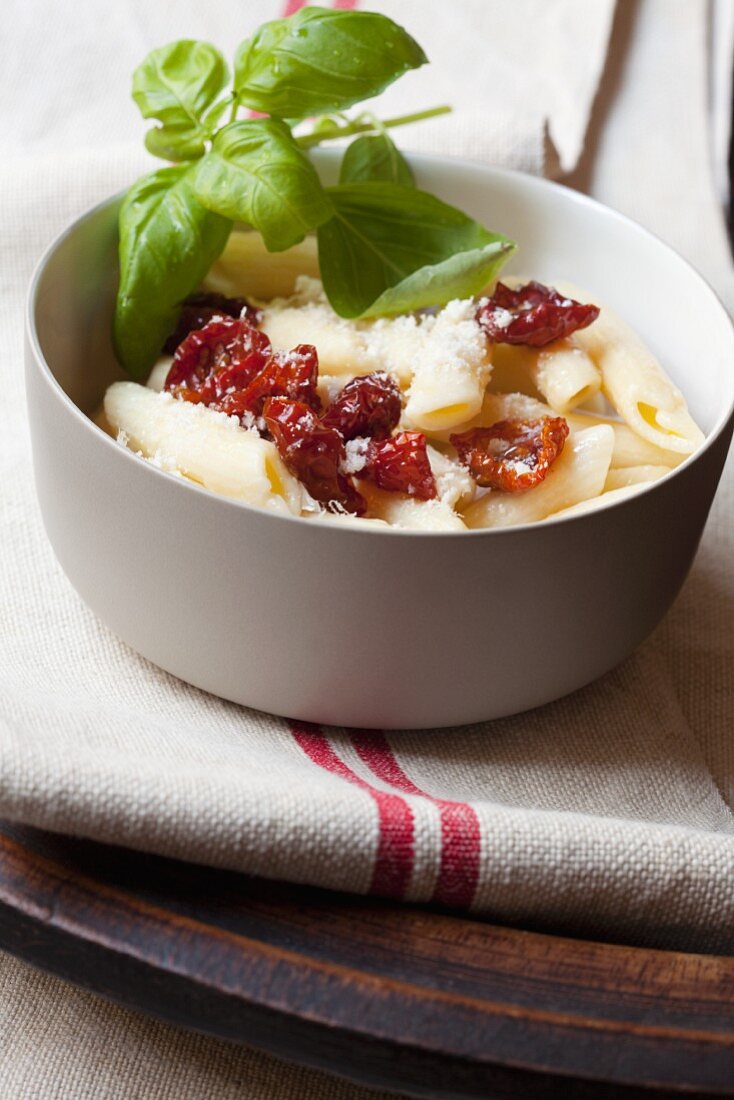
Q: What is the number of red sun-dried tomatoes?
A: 8